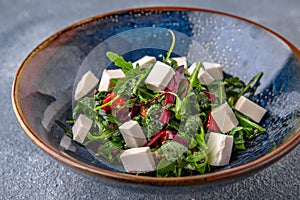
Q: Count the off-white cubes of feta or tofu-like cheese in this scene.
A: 13